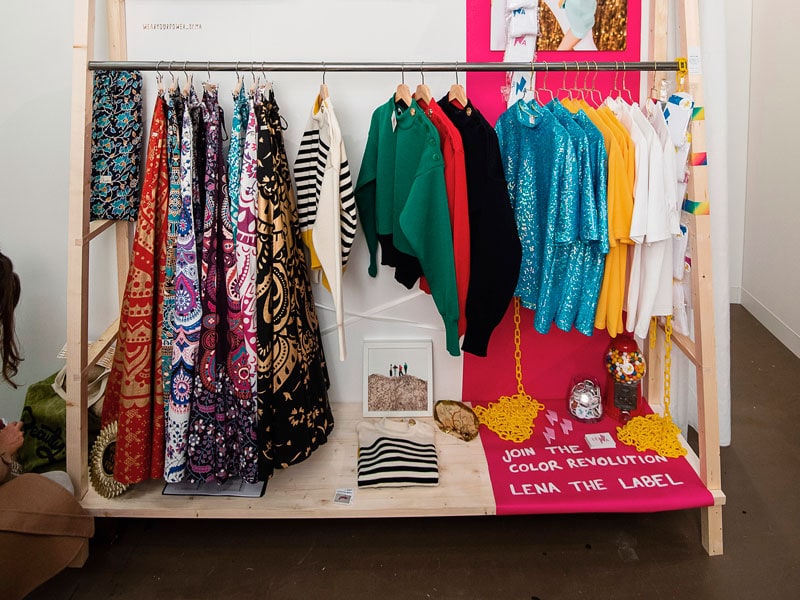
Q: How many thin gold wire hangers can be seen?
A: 9